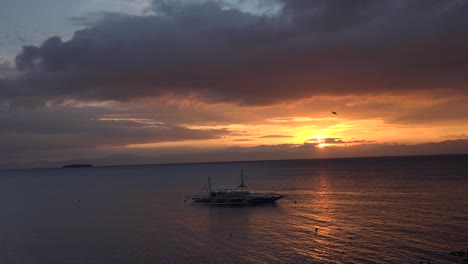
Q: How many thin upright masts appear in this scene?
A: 2